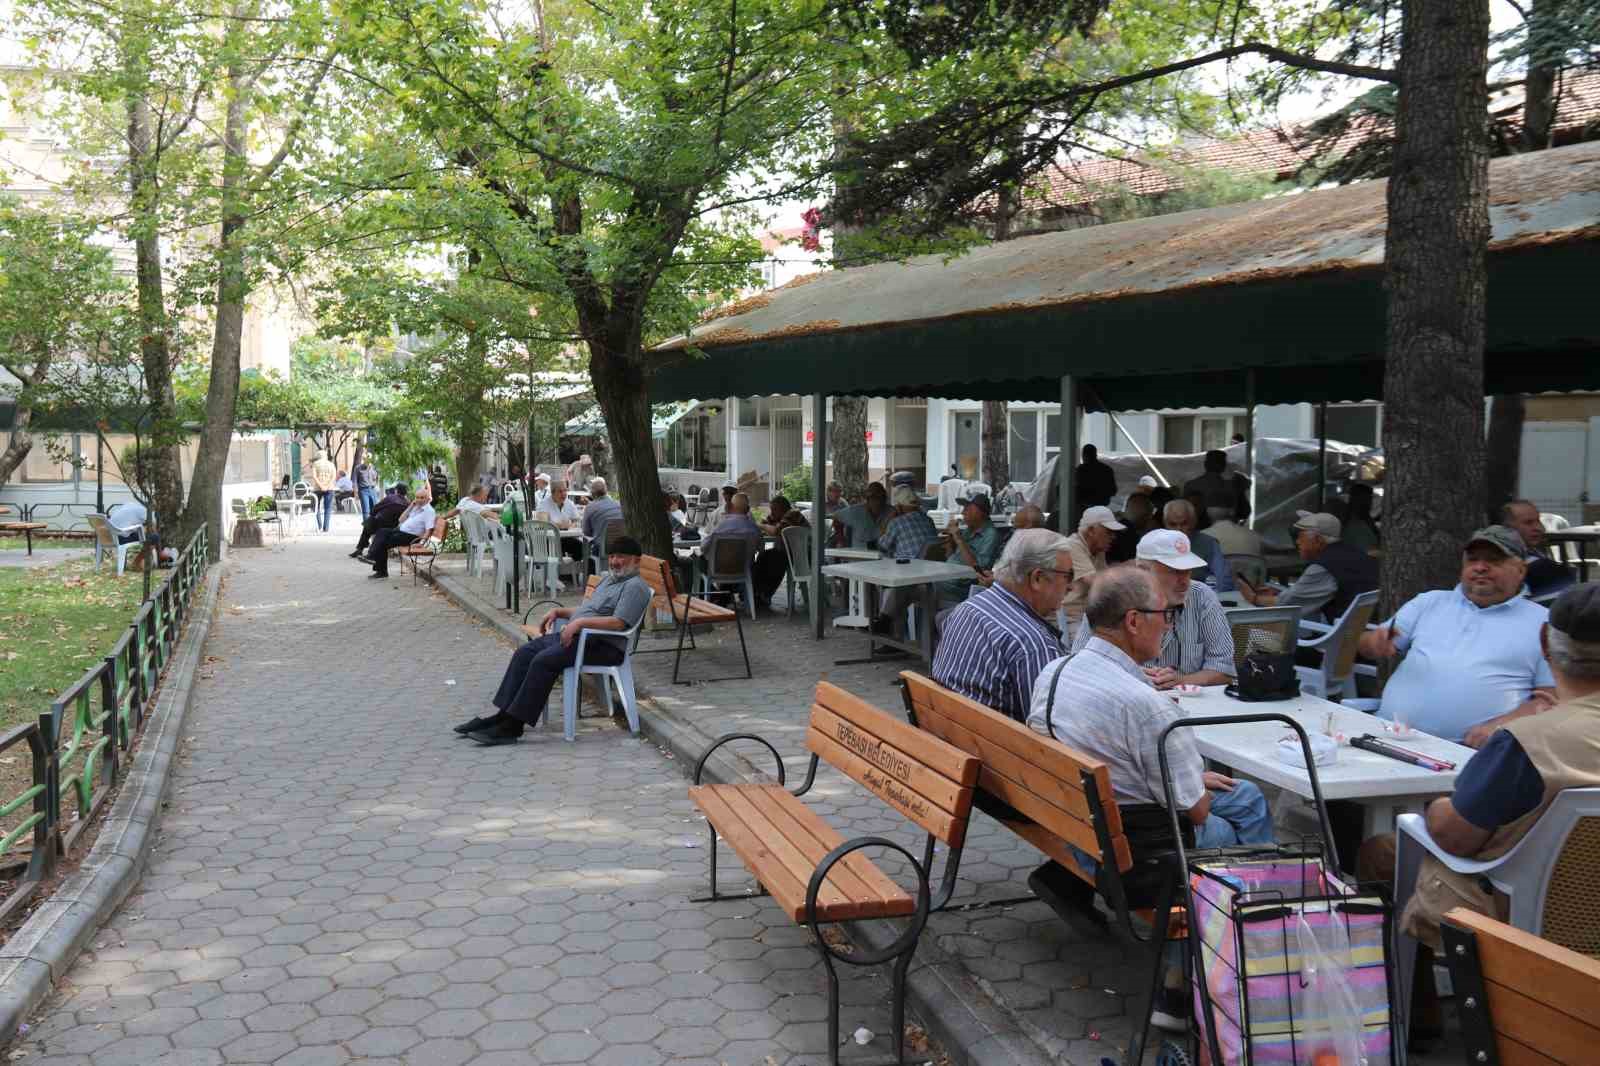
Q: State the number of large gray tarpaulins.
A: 1